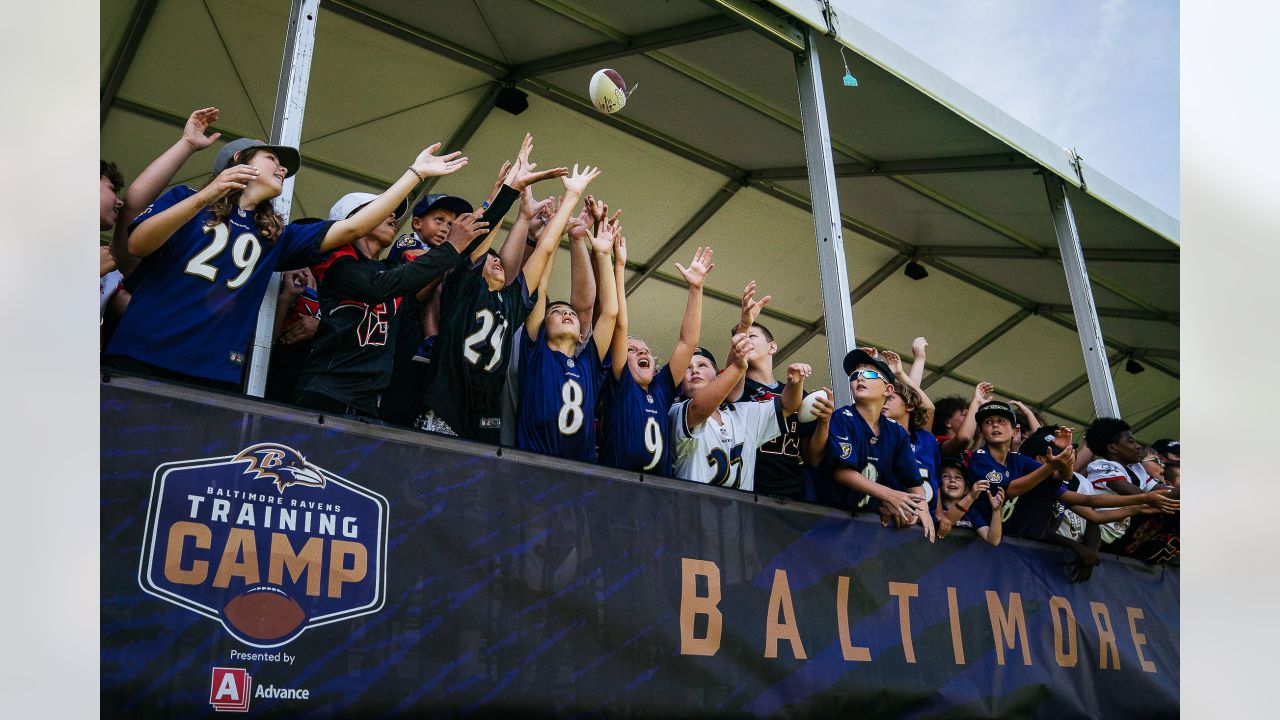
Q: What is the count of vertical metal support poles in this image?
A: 3